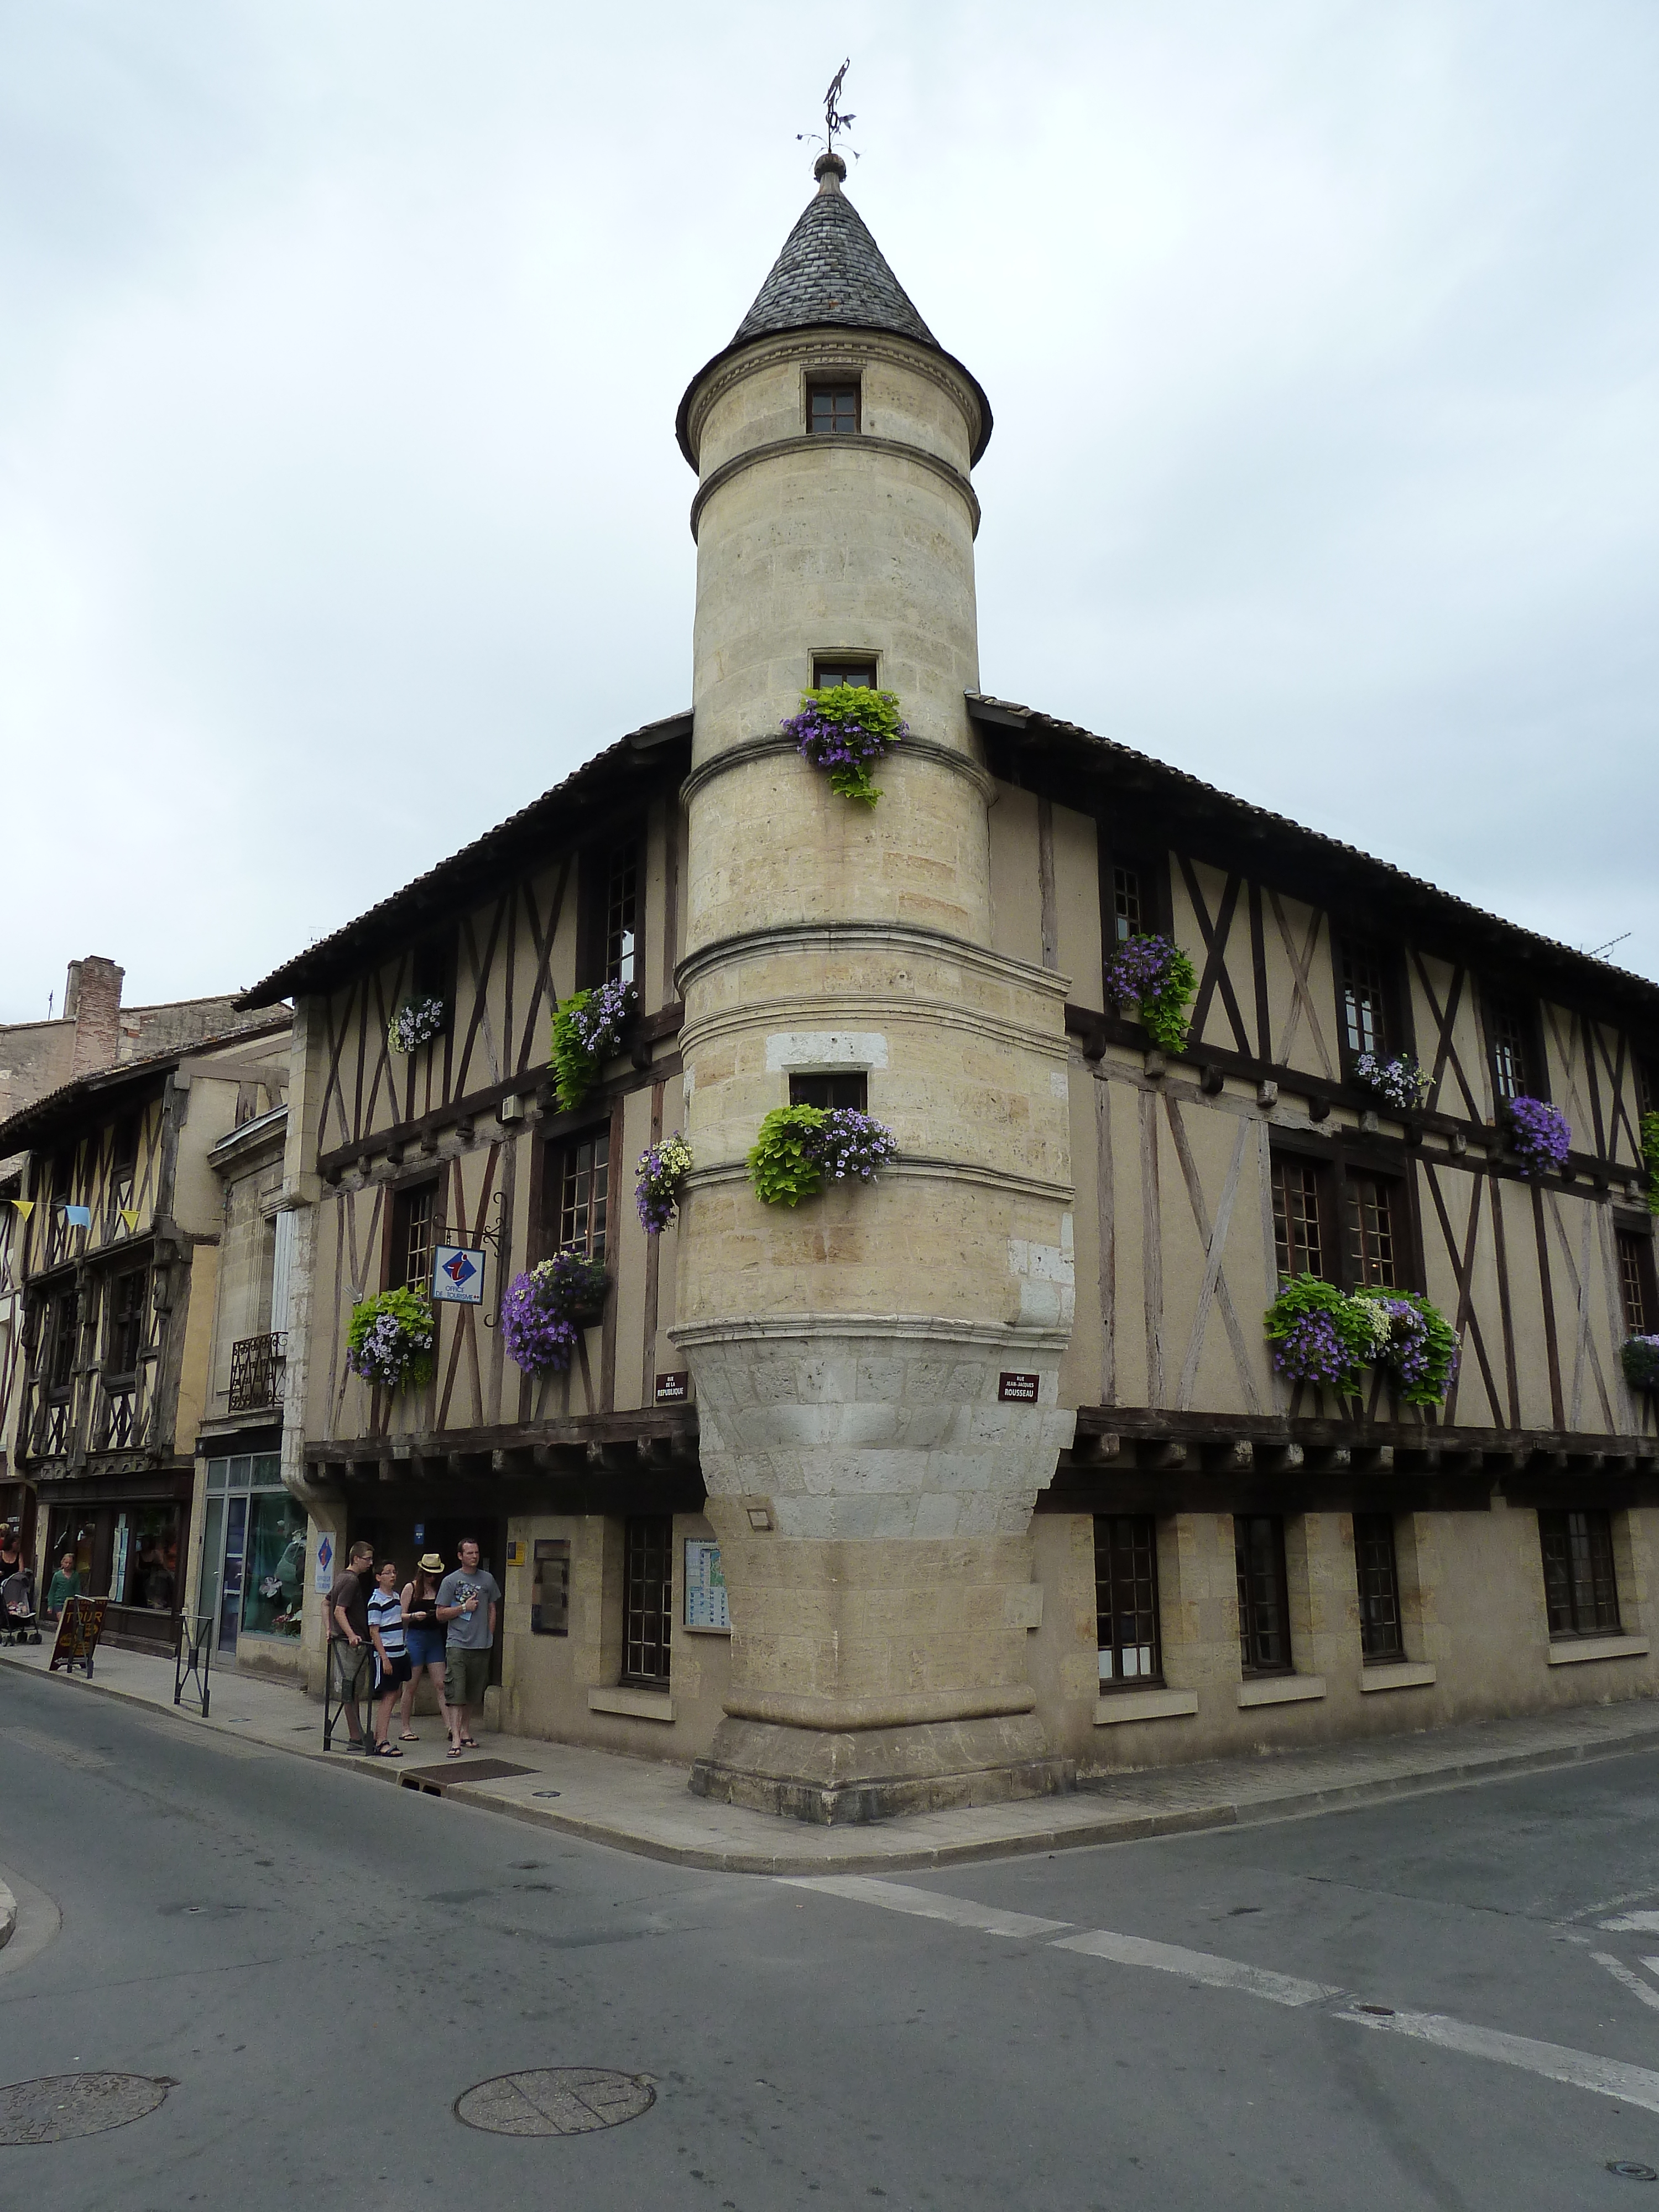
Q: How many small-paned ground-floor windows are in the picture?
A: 5